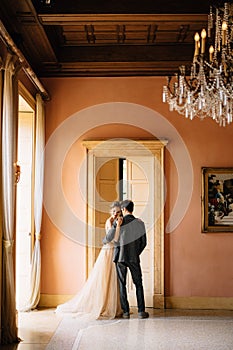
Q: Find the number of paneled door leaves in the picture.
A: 2